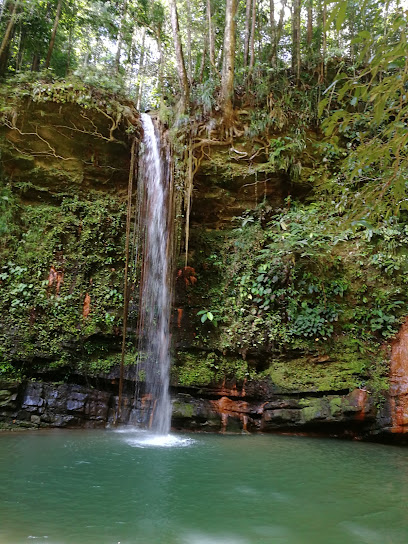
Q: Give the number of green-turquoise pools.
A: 1